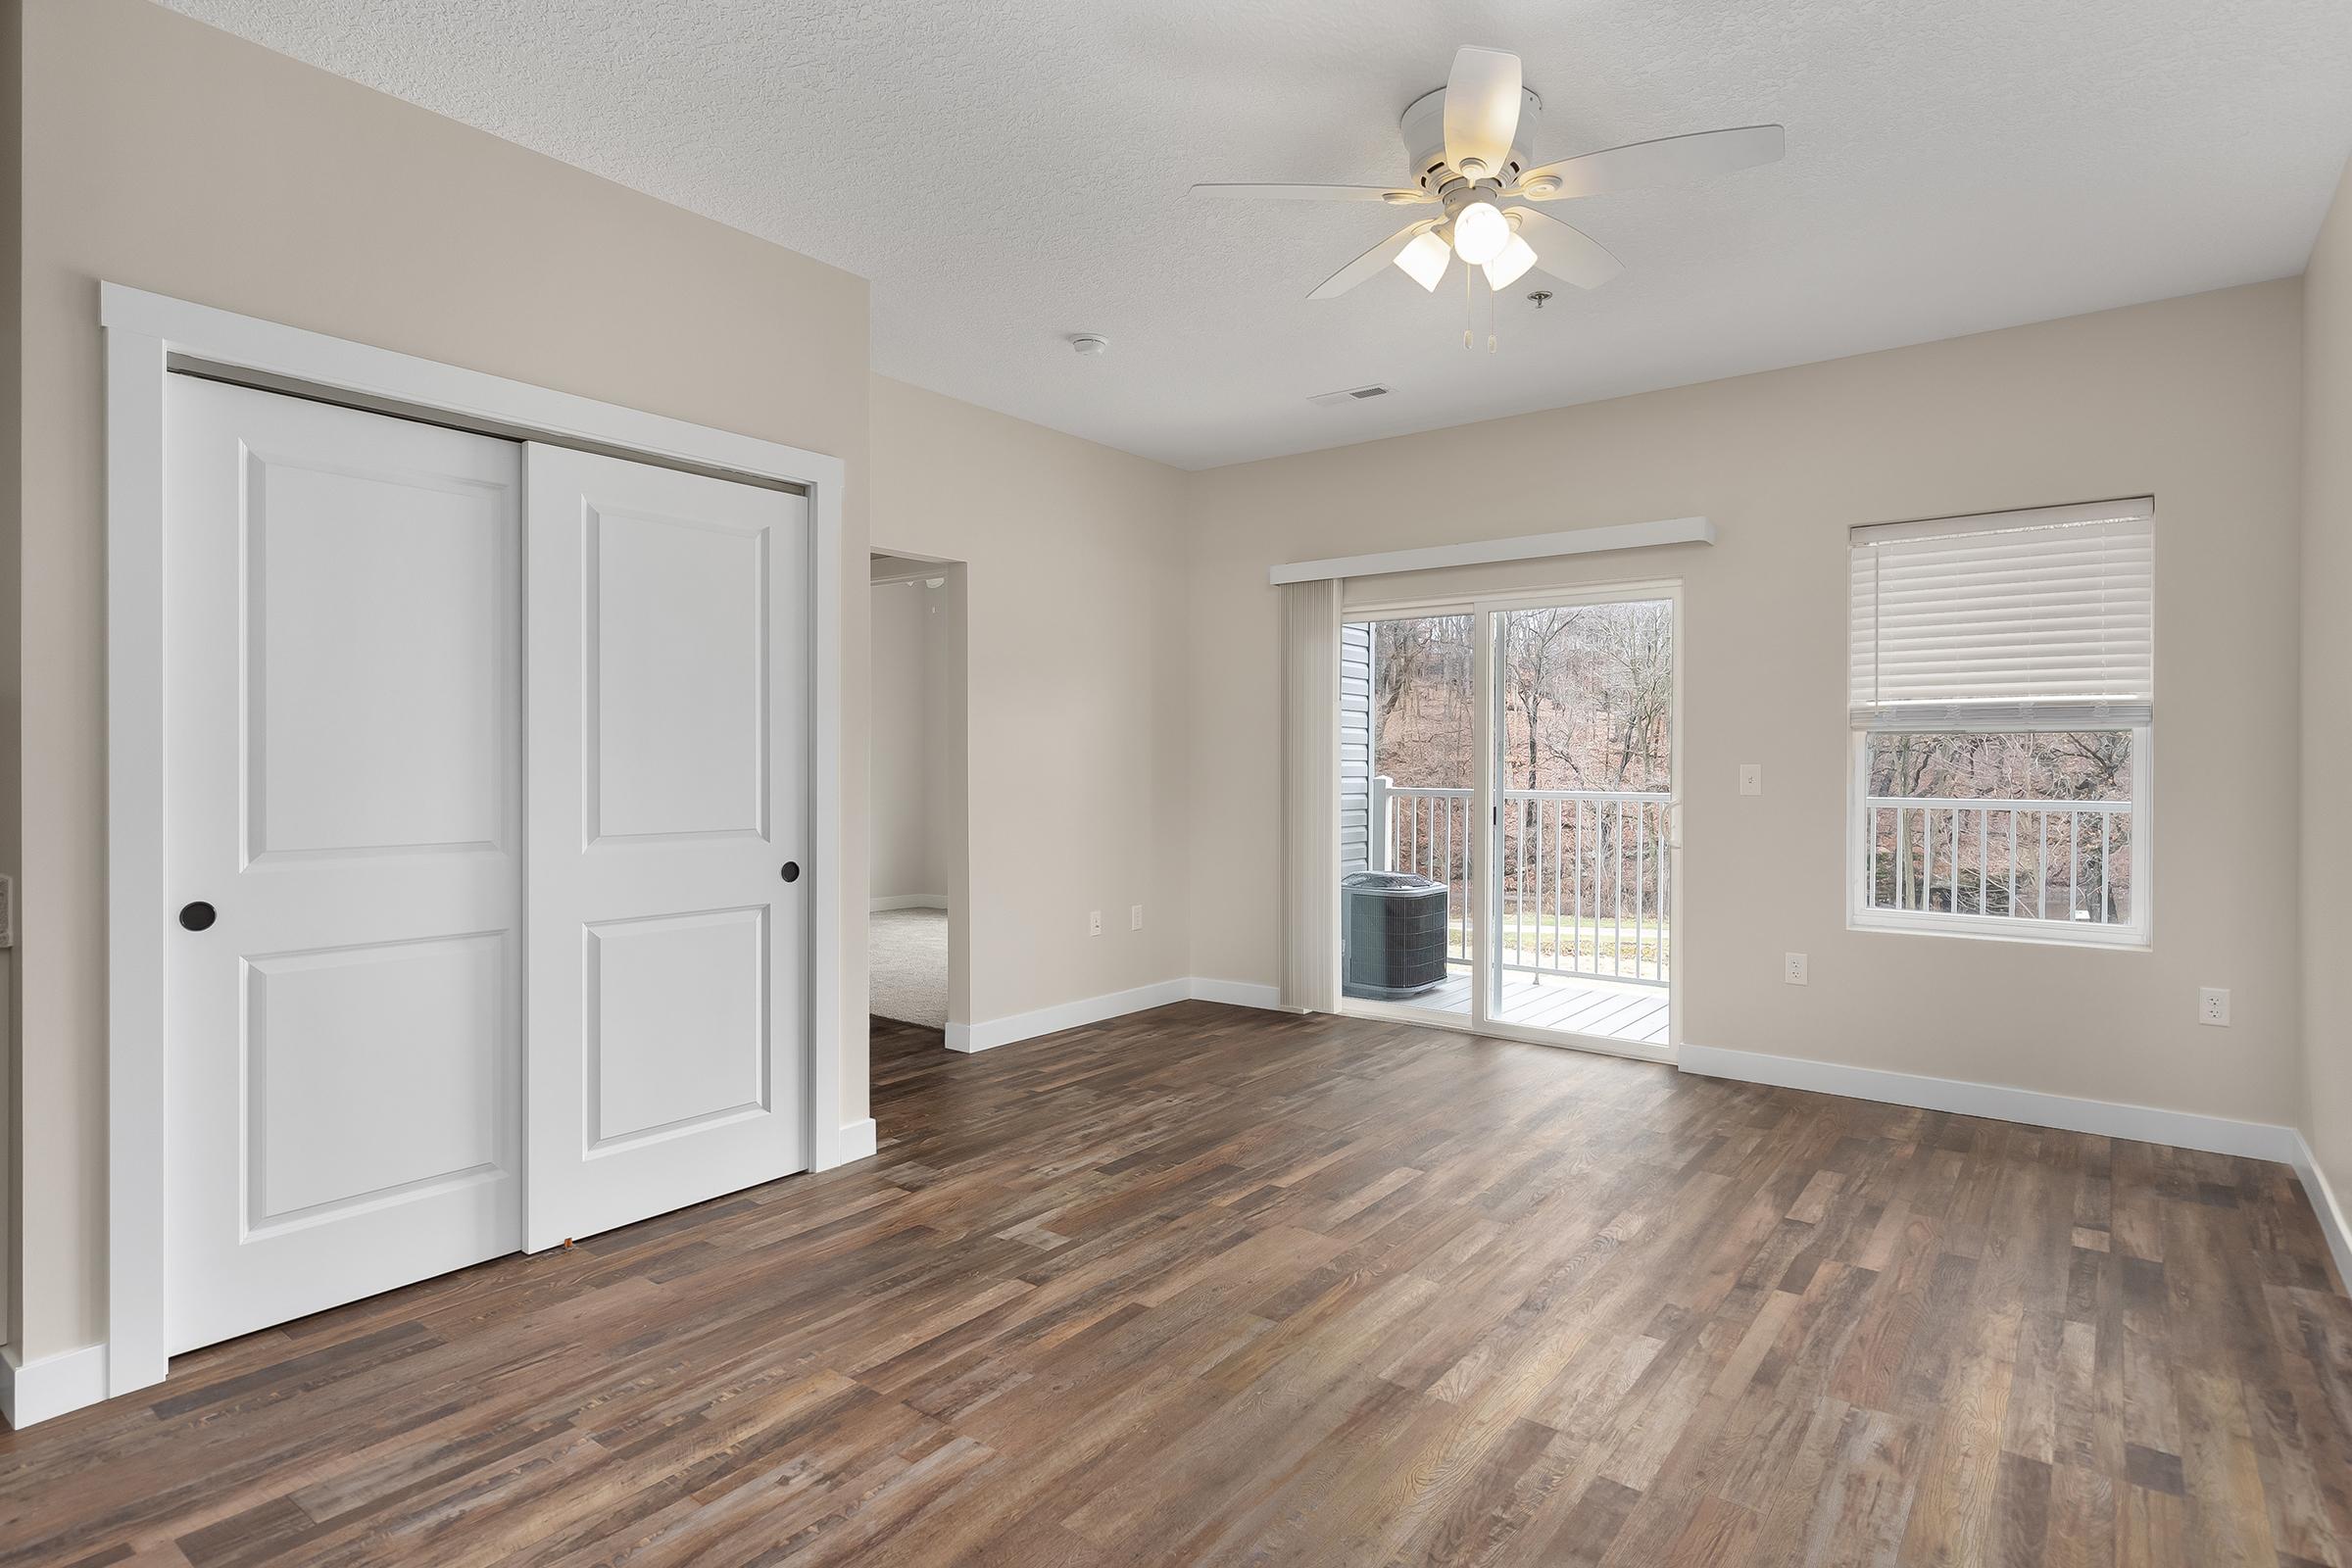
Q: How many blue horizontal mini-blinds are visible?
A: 0